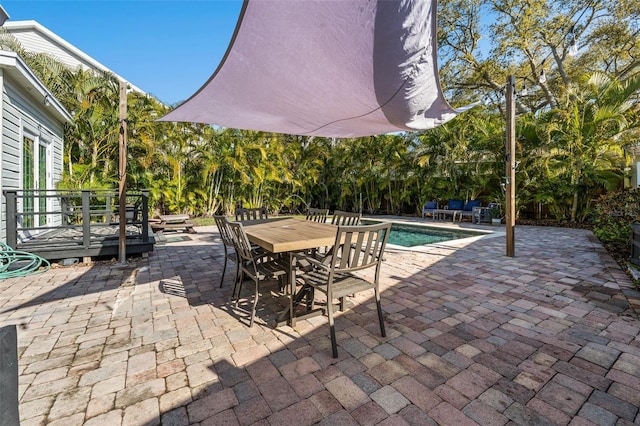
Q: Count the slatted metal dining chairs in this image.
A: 6